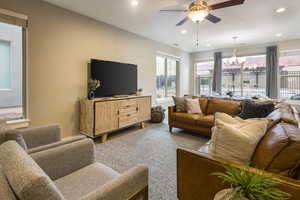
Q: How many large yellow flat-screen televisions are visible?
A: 0